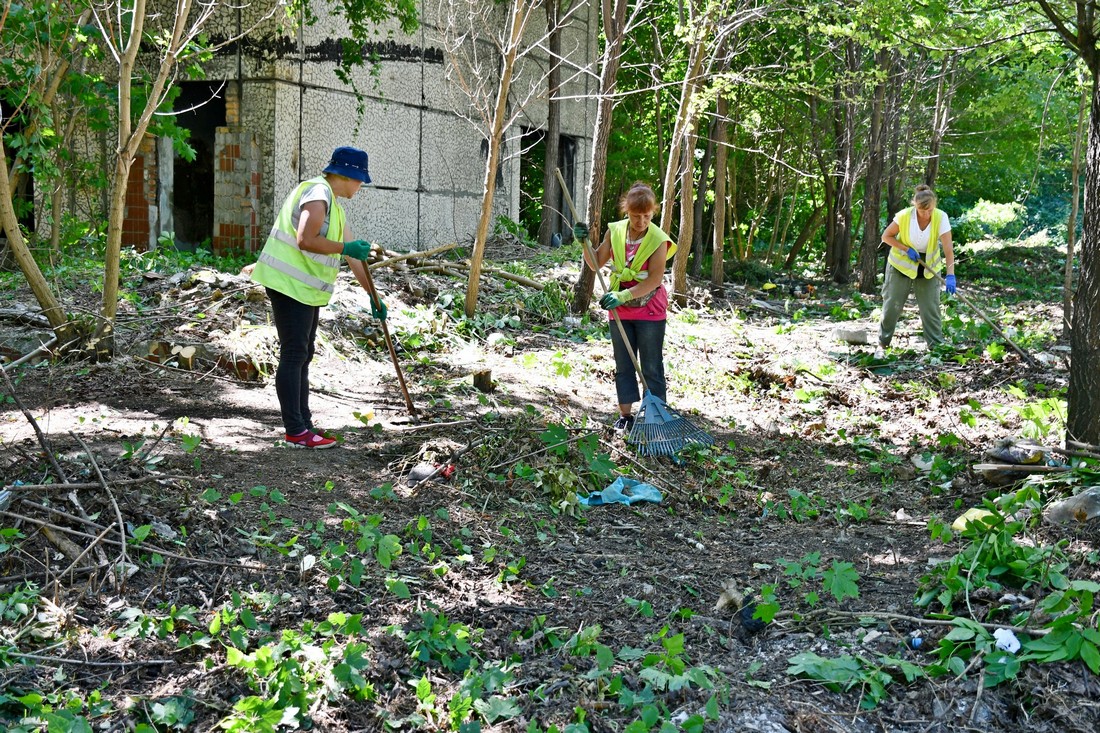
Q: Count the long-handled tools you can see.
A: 3